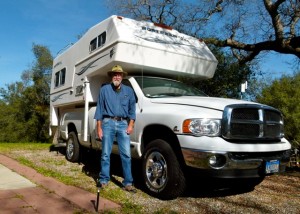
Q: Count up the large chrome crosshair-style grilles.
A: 1